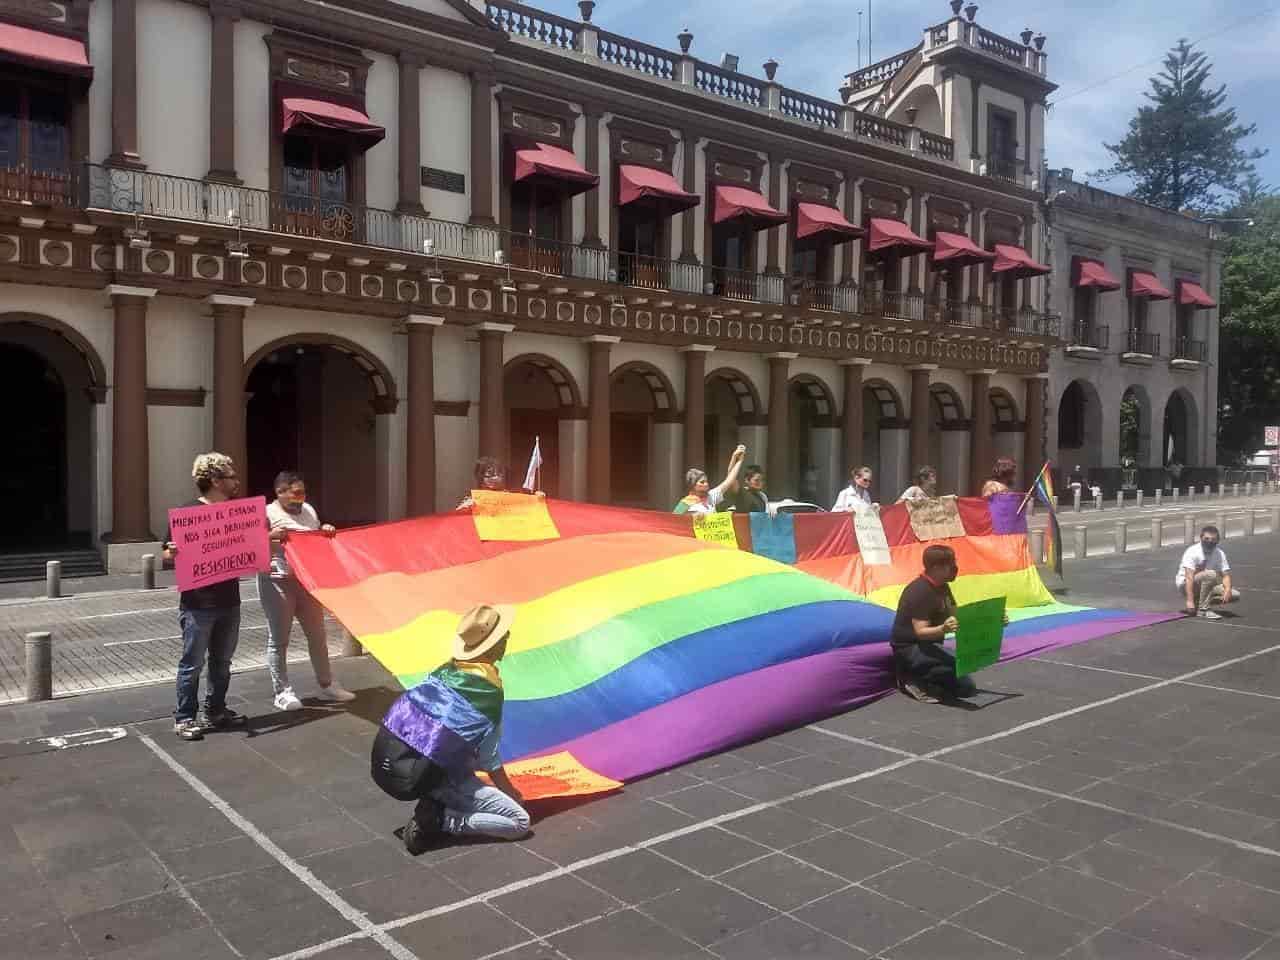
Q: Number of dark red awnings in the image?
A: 12